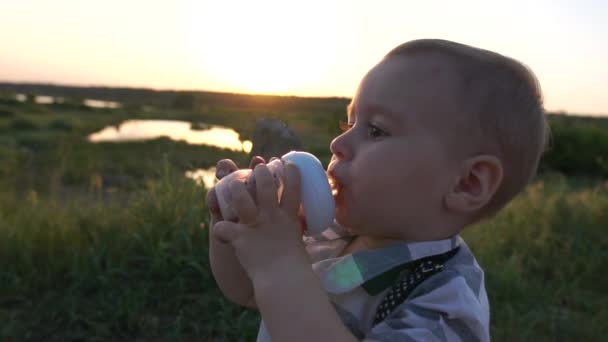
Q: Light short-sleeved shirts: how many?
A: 1